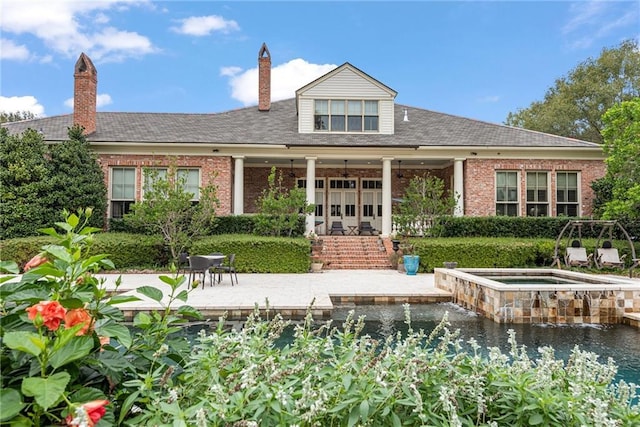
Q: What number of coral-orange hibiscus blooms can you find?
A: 4